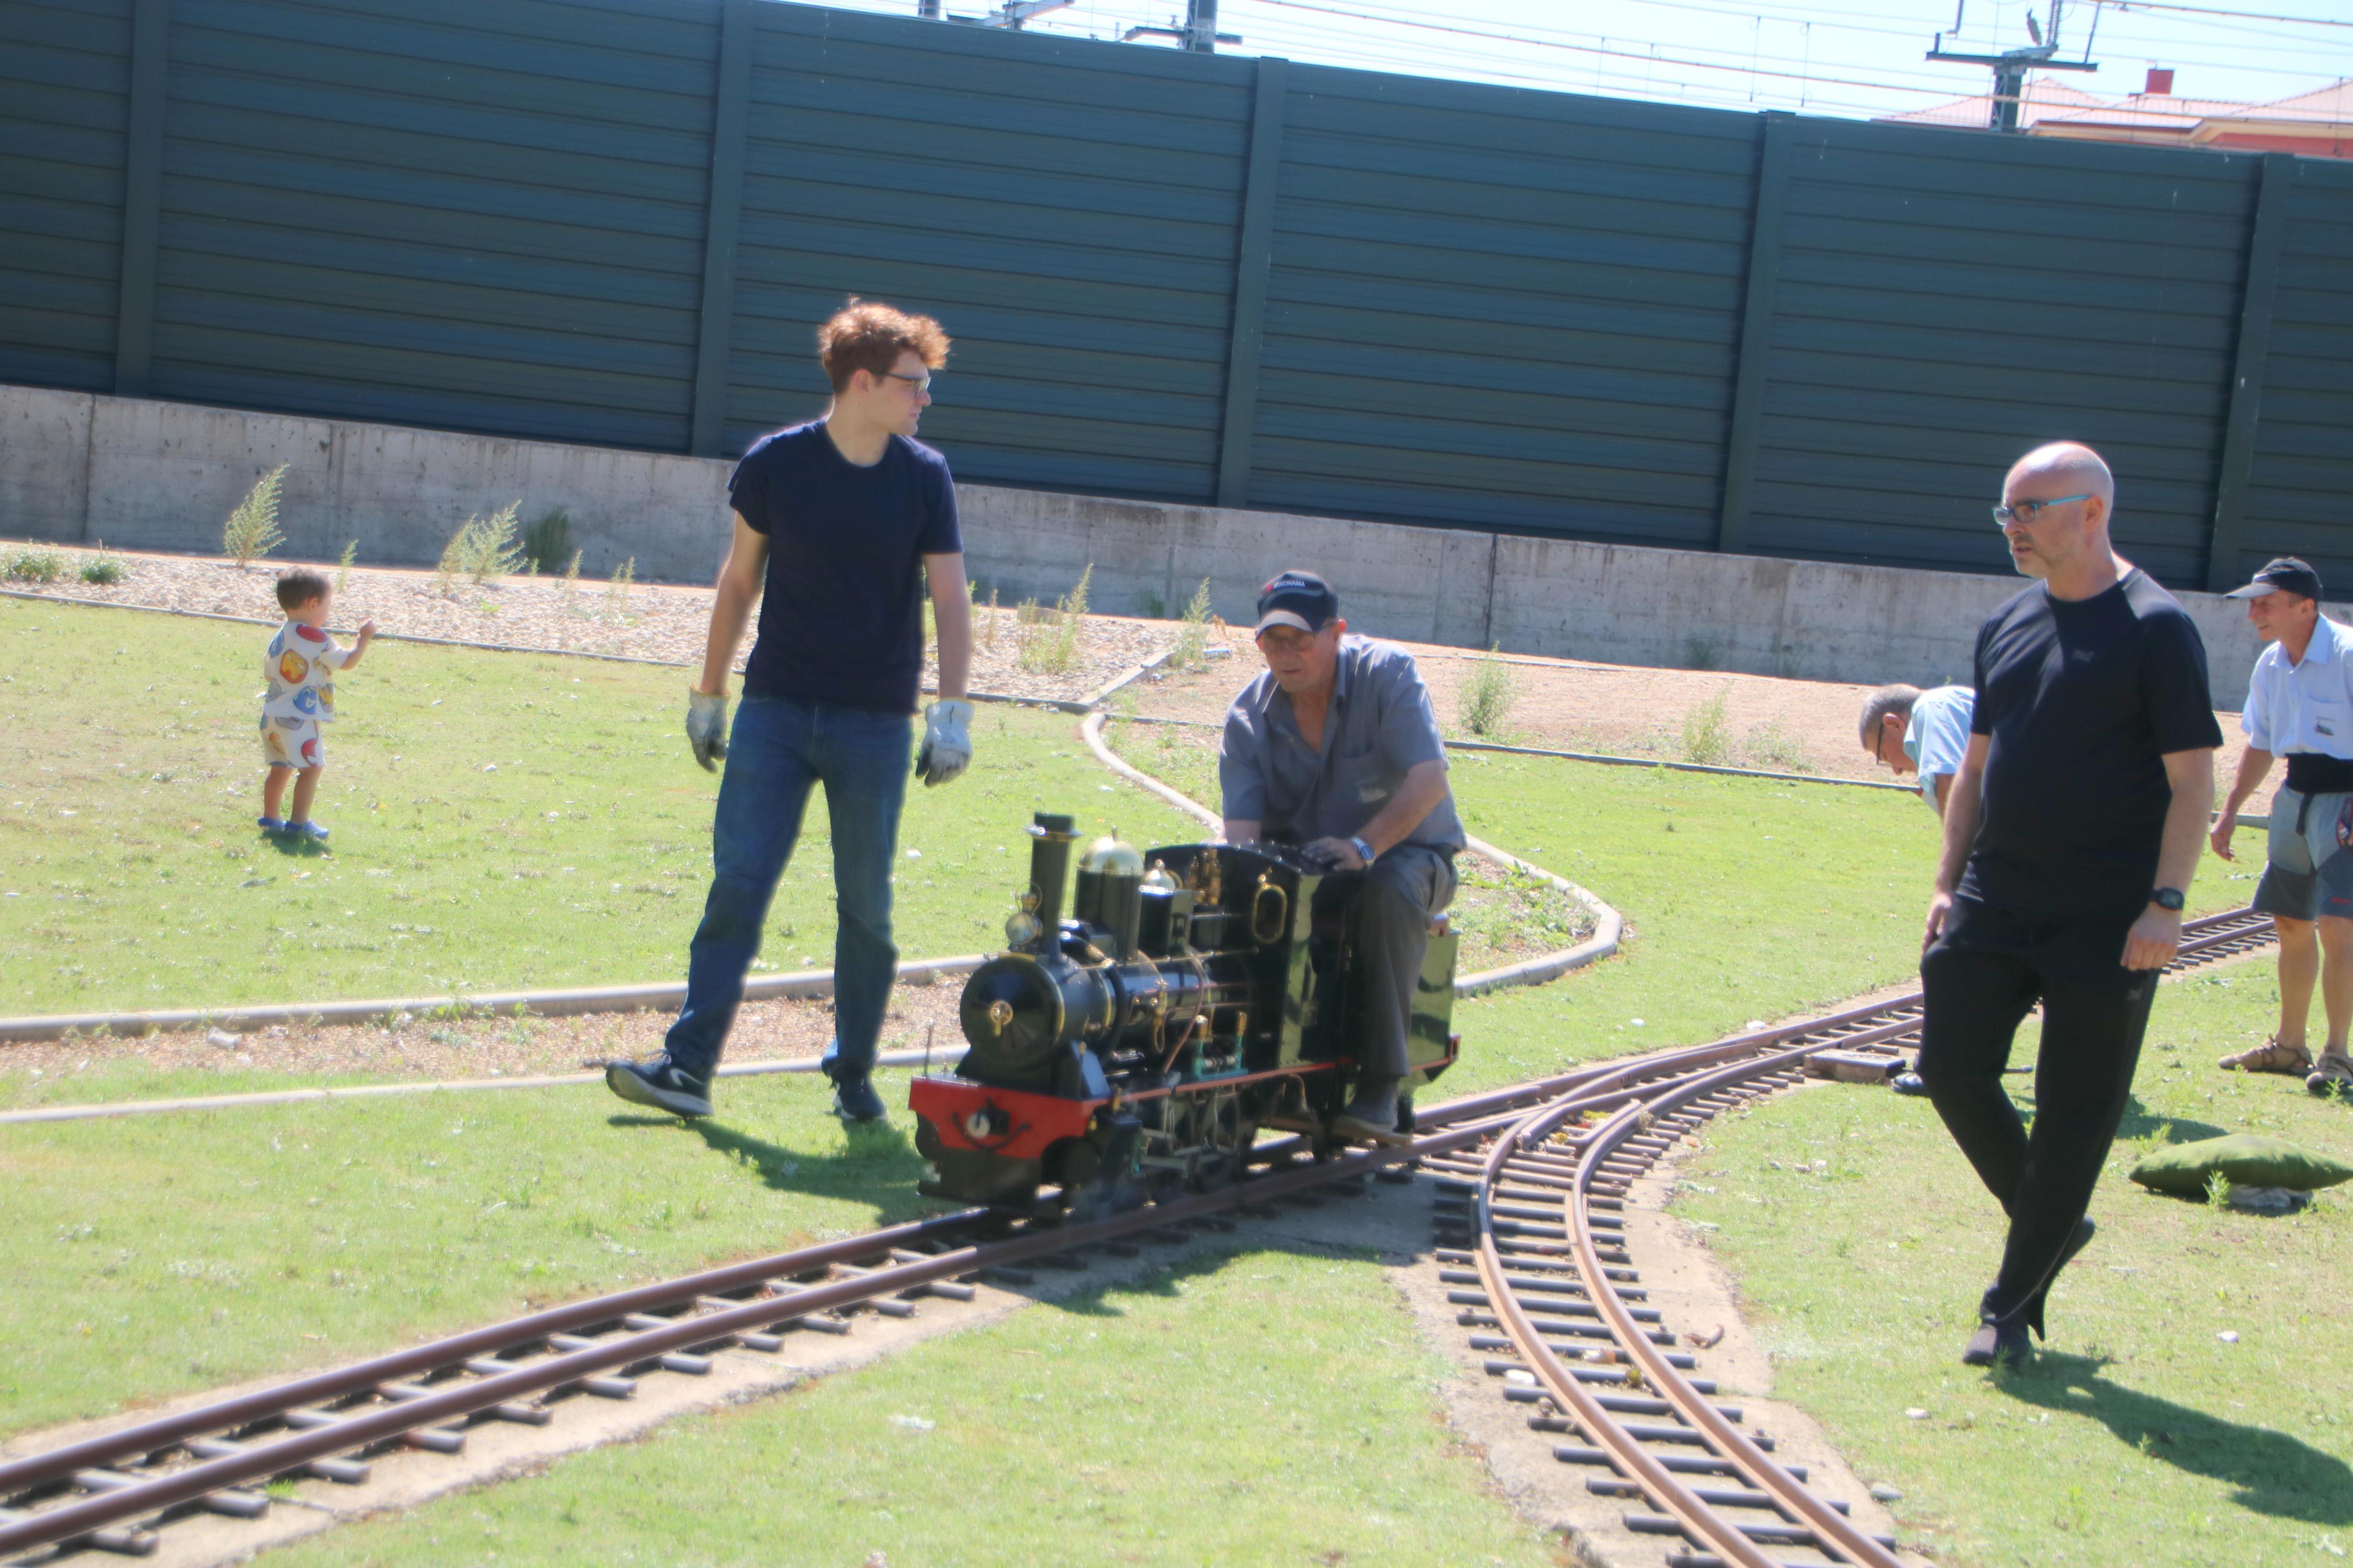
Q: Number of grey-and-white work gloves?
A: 2